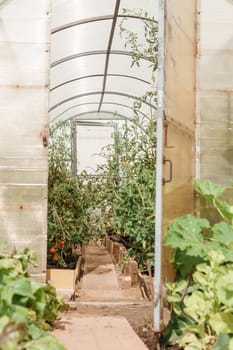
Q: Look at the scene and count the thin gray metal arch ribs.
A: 6